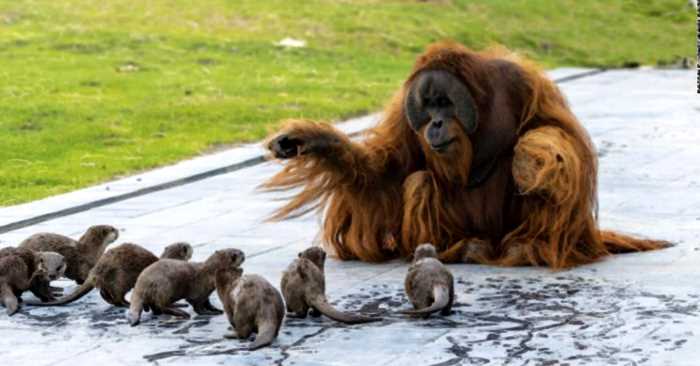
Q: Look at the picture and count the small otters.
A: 7